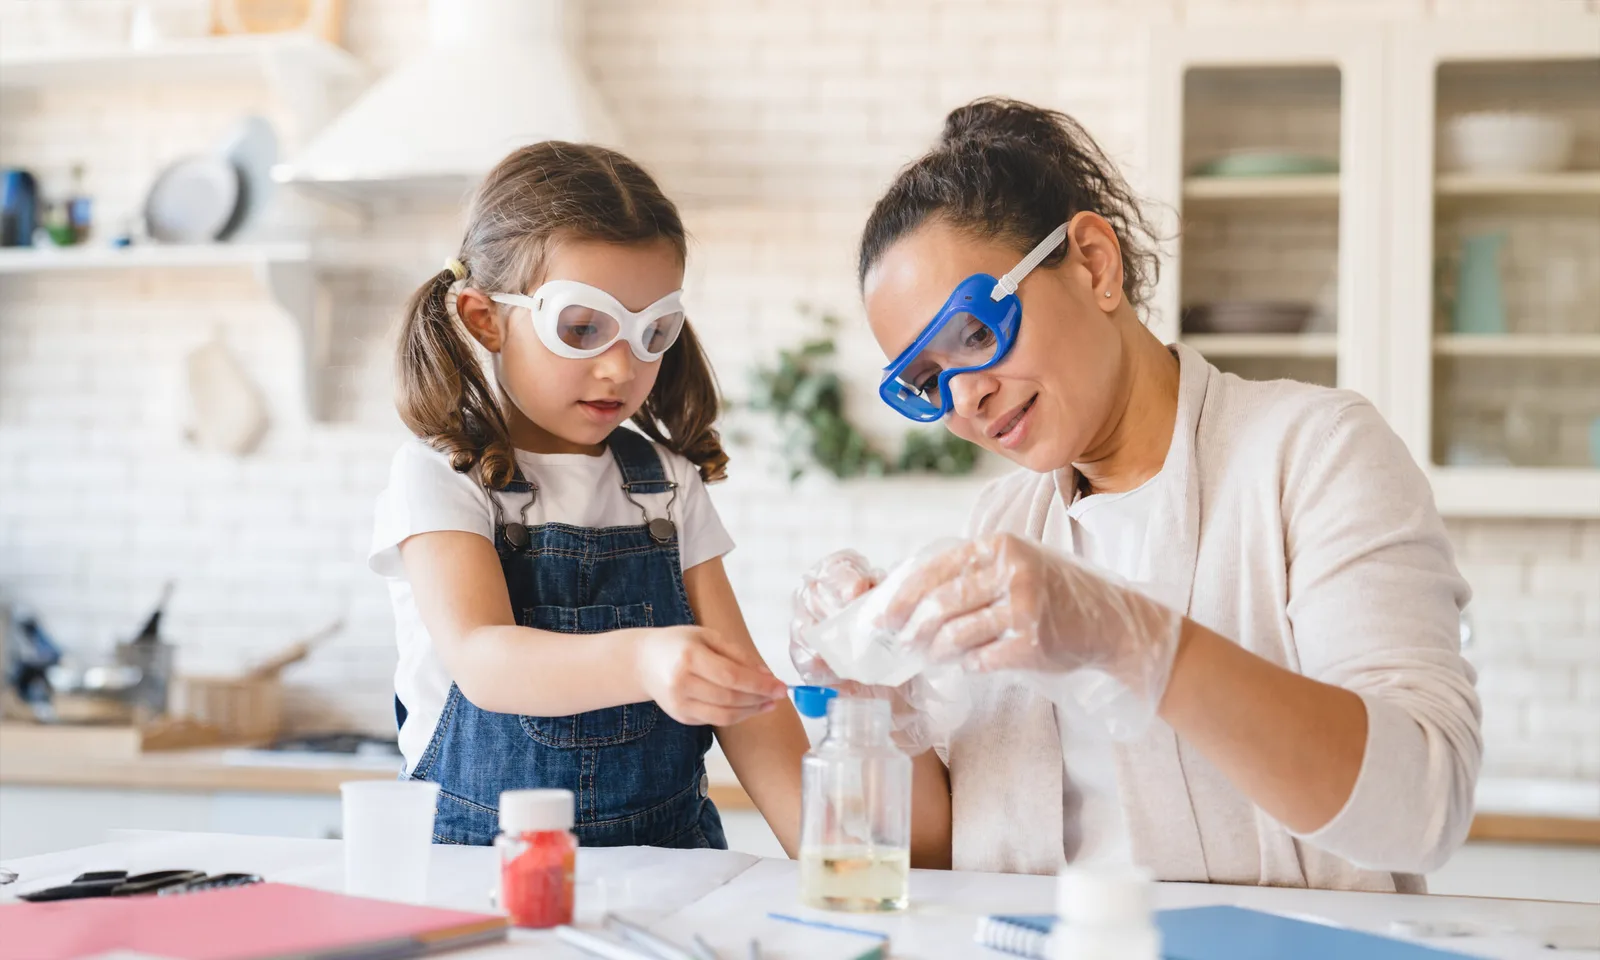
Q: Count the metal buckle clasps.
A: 2